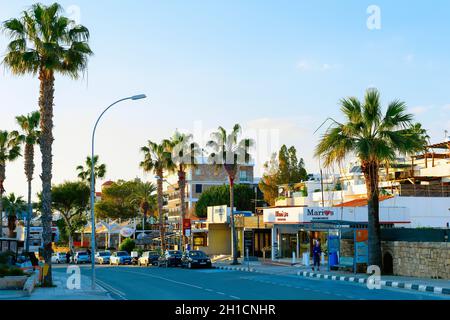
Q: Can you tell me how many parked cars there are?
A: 7